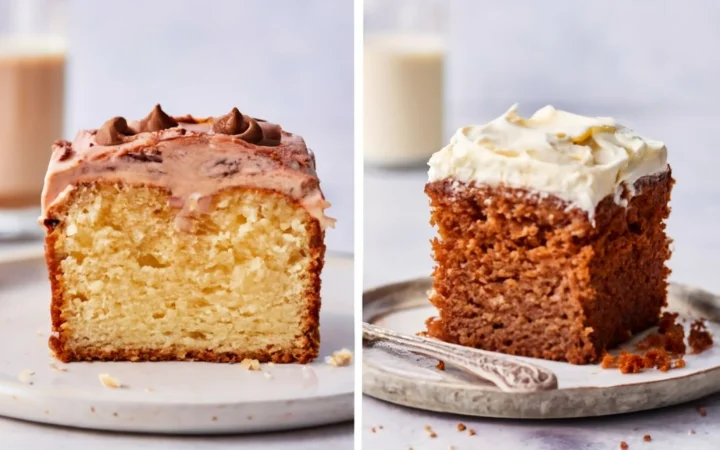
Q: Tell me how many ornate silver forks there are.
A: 1